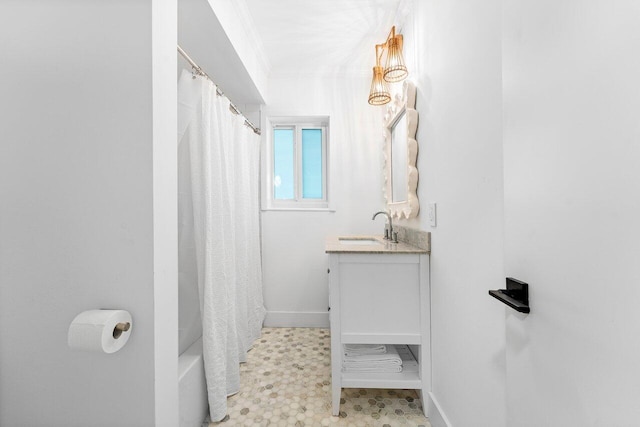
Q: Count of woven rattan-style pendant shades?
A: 2